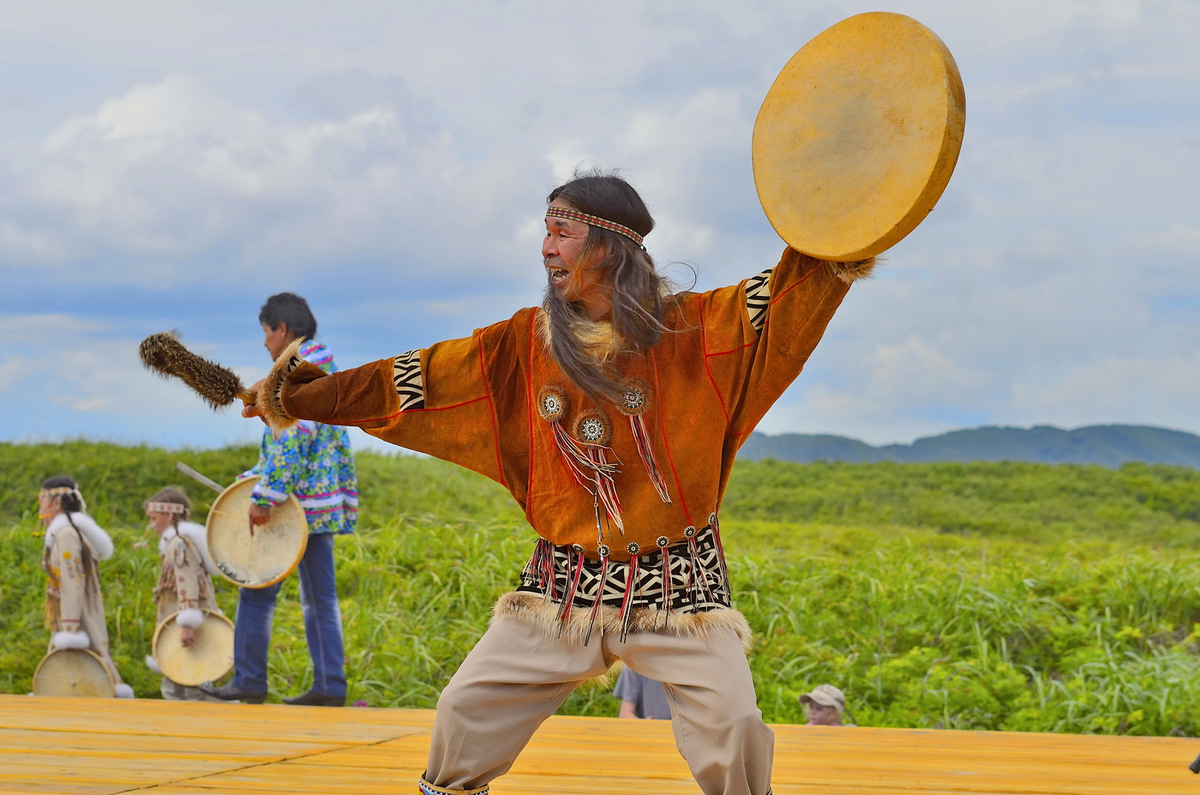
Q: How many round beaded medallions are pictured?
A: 9